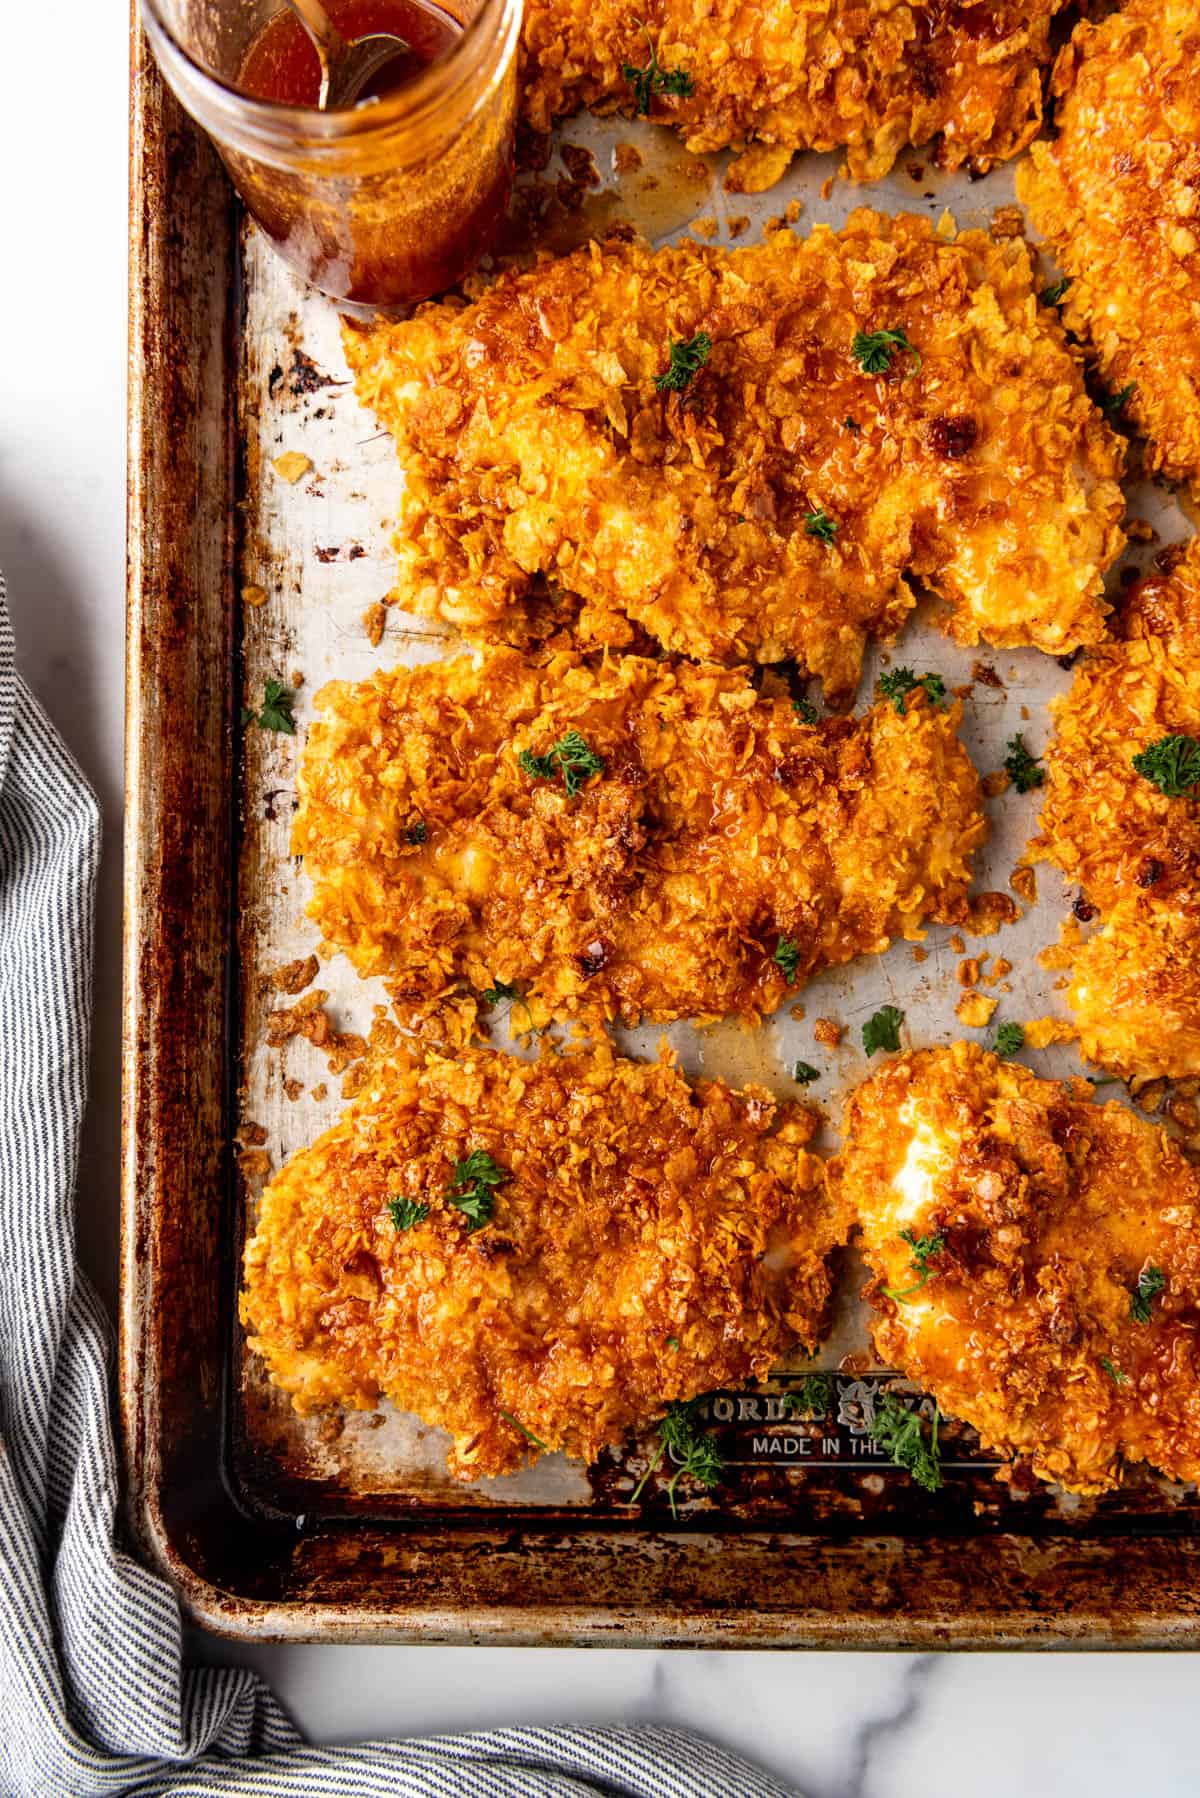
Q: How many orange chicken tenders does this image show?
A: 7